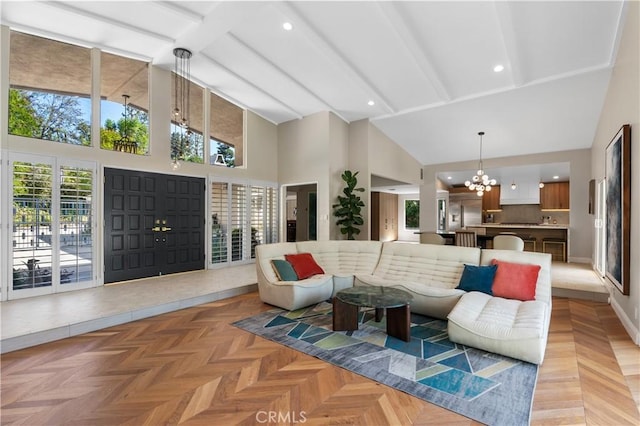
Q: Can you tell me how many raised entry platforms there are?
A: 1